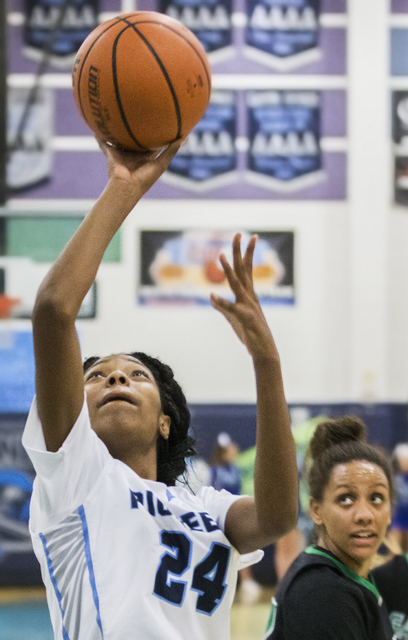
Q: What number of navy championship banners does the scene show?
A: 5